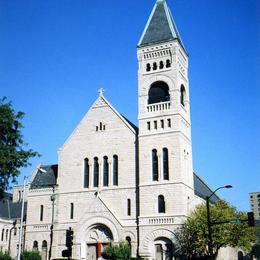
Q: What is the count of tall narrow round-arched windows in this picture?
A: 6